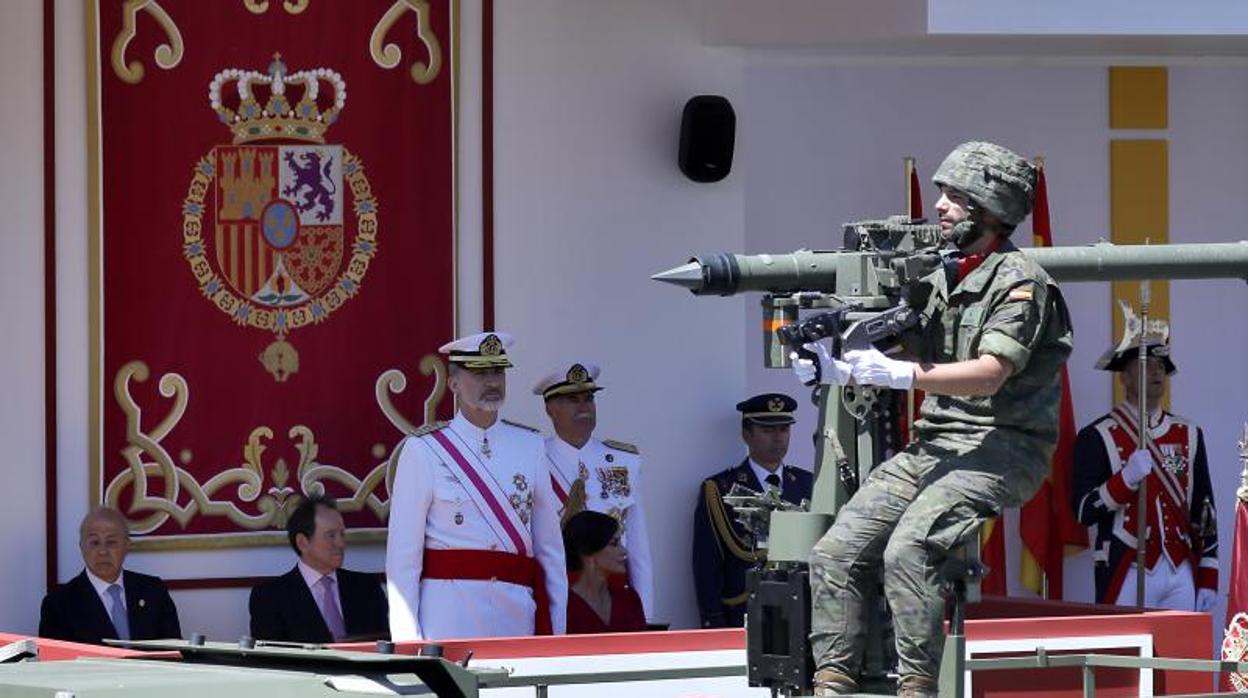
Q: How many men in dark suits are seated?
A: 2